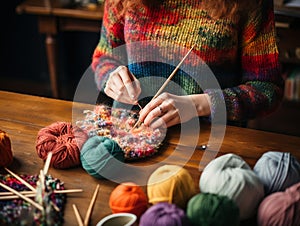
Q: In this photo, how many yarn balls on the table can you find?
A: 10